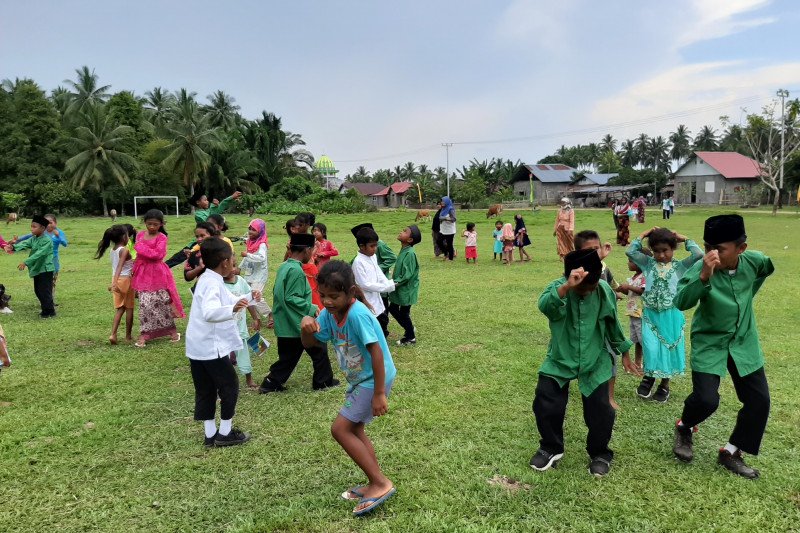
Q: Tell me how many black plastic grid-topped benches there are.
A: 0